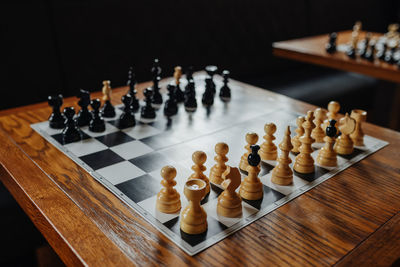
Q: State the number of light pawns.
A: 8